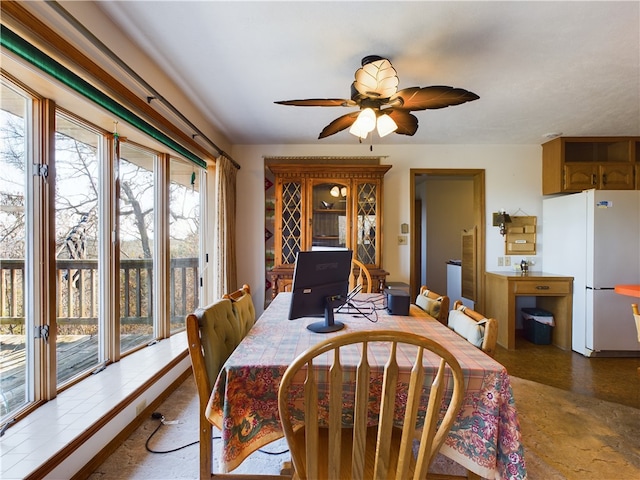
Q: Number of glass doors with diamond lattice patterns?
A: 2